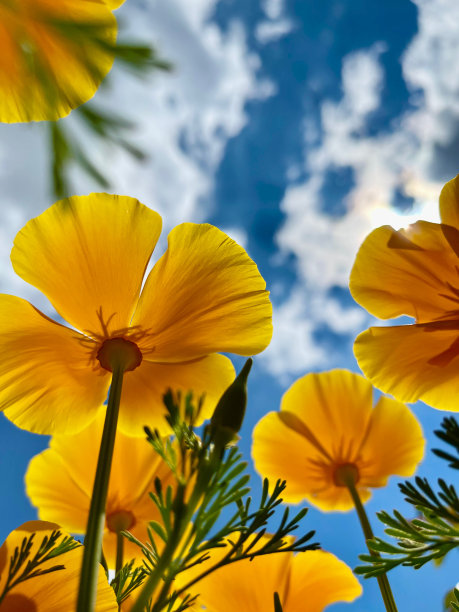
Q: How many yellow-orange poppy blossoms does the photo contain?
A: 7